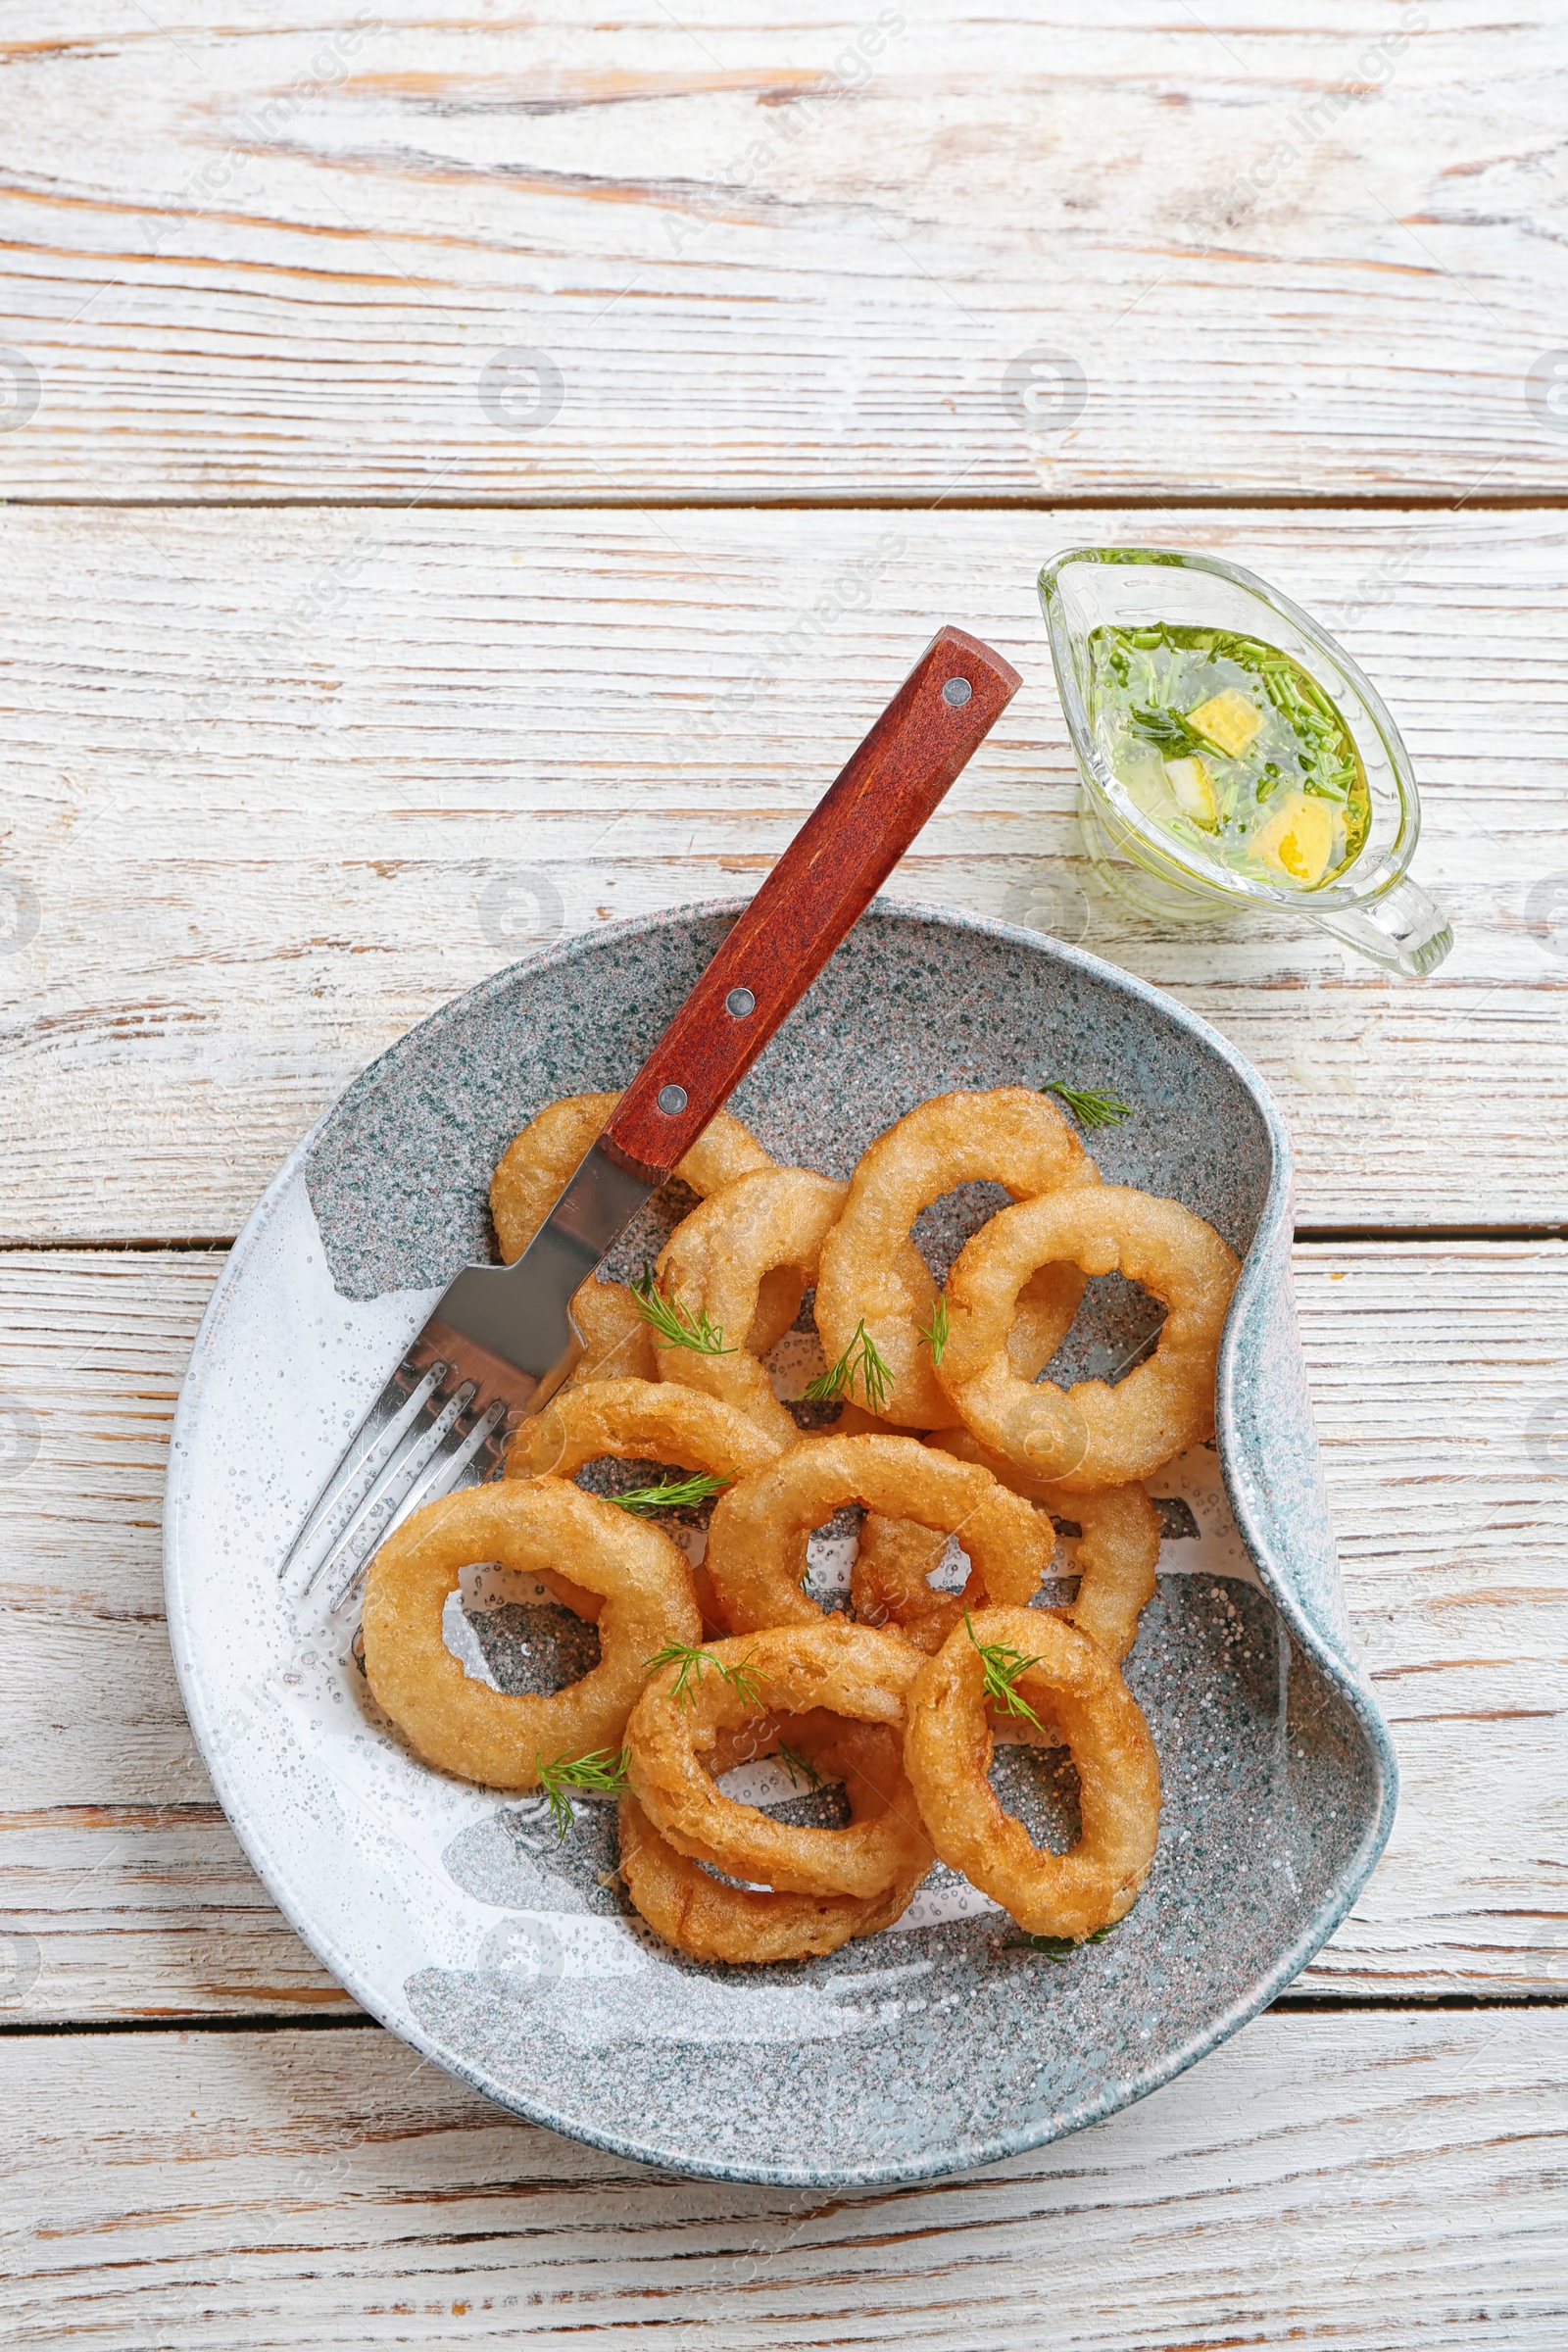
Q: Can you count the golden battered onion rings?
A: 11